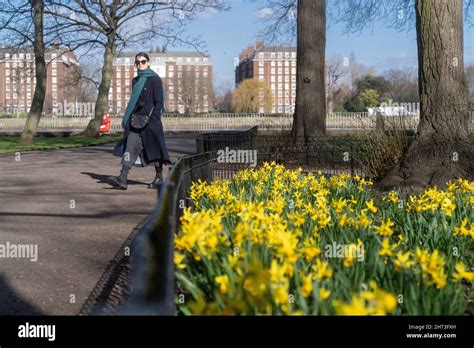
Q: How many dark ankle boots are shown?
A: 2